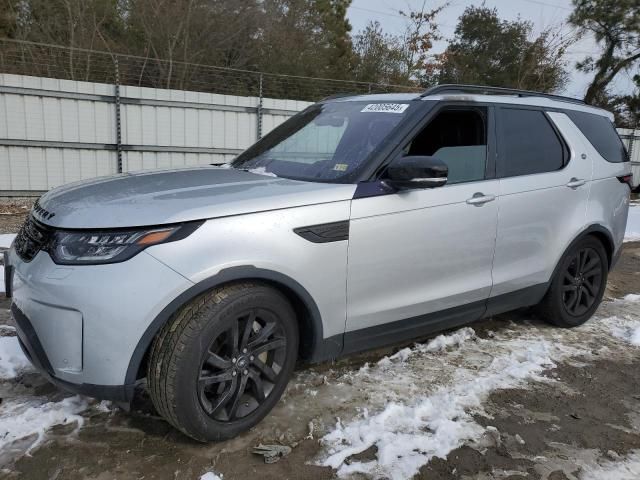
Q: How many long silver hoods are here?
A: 1